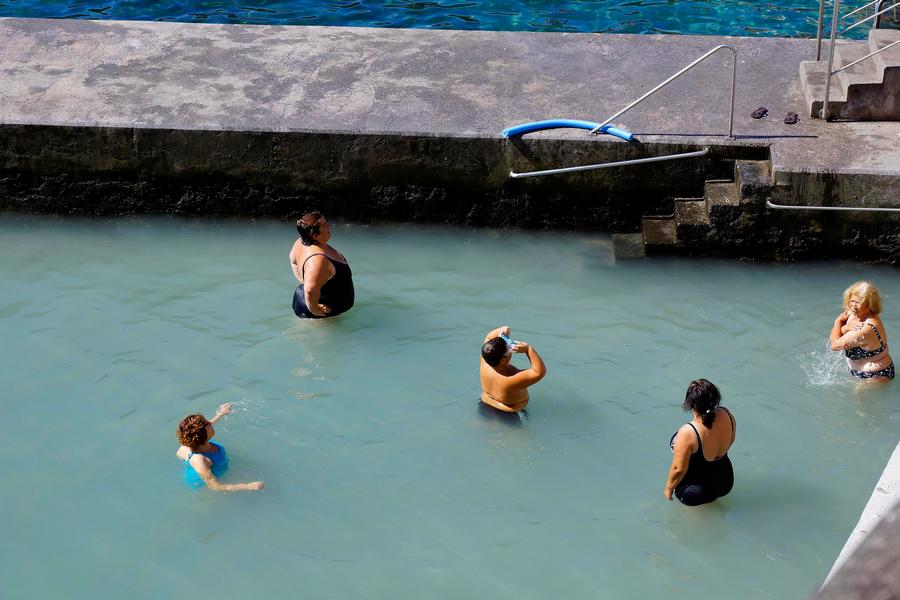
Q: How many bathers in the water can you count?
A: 5